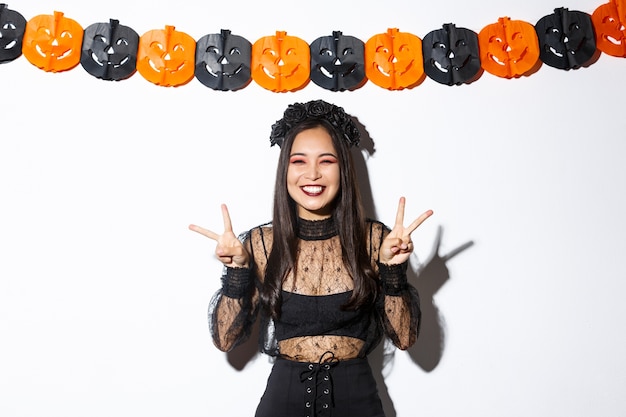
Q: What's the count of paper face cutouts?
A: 12